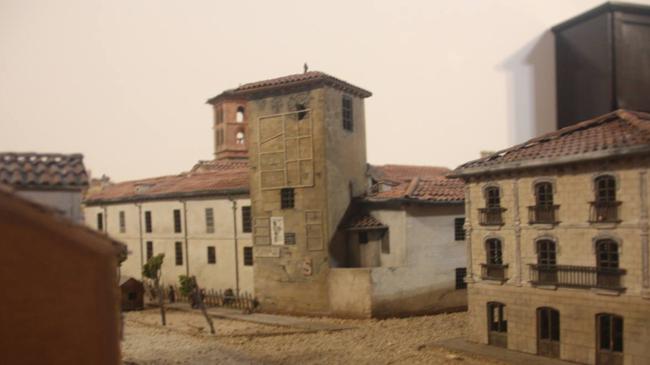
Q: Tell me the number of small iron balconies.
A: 4